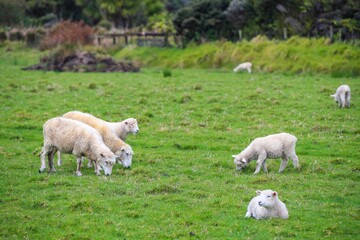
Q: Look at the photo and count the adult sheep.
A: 3